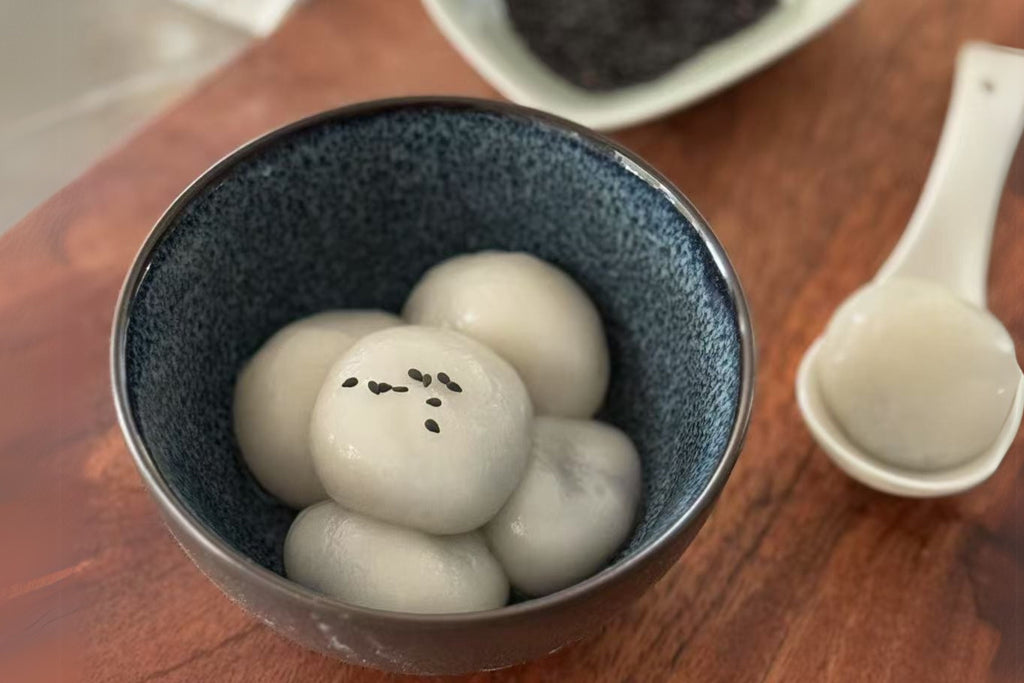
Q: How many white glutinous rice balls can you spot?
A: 6